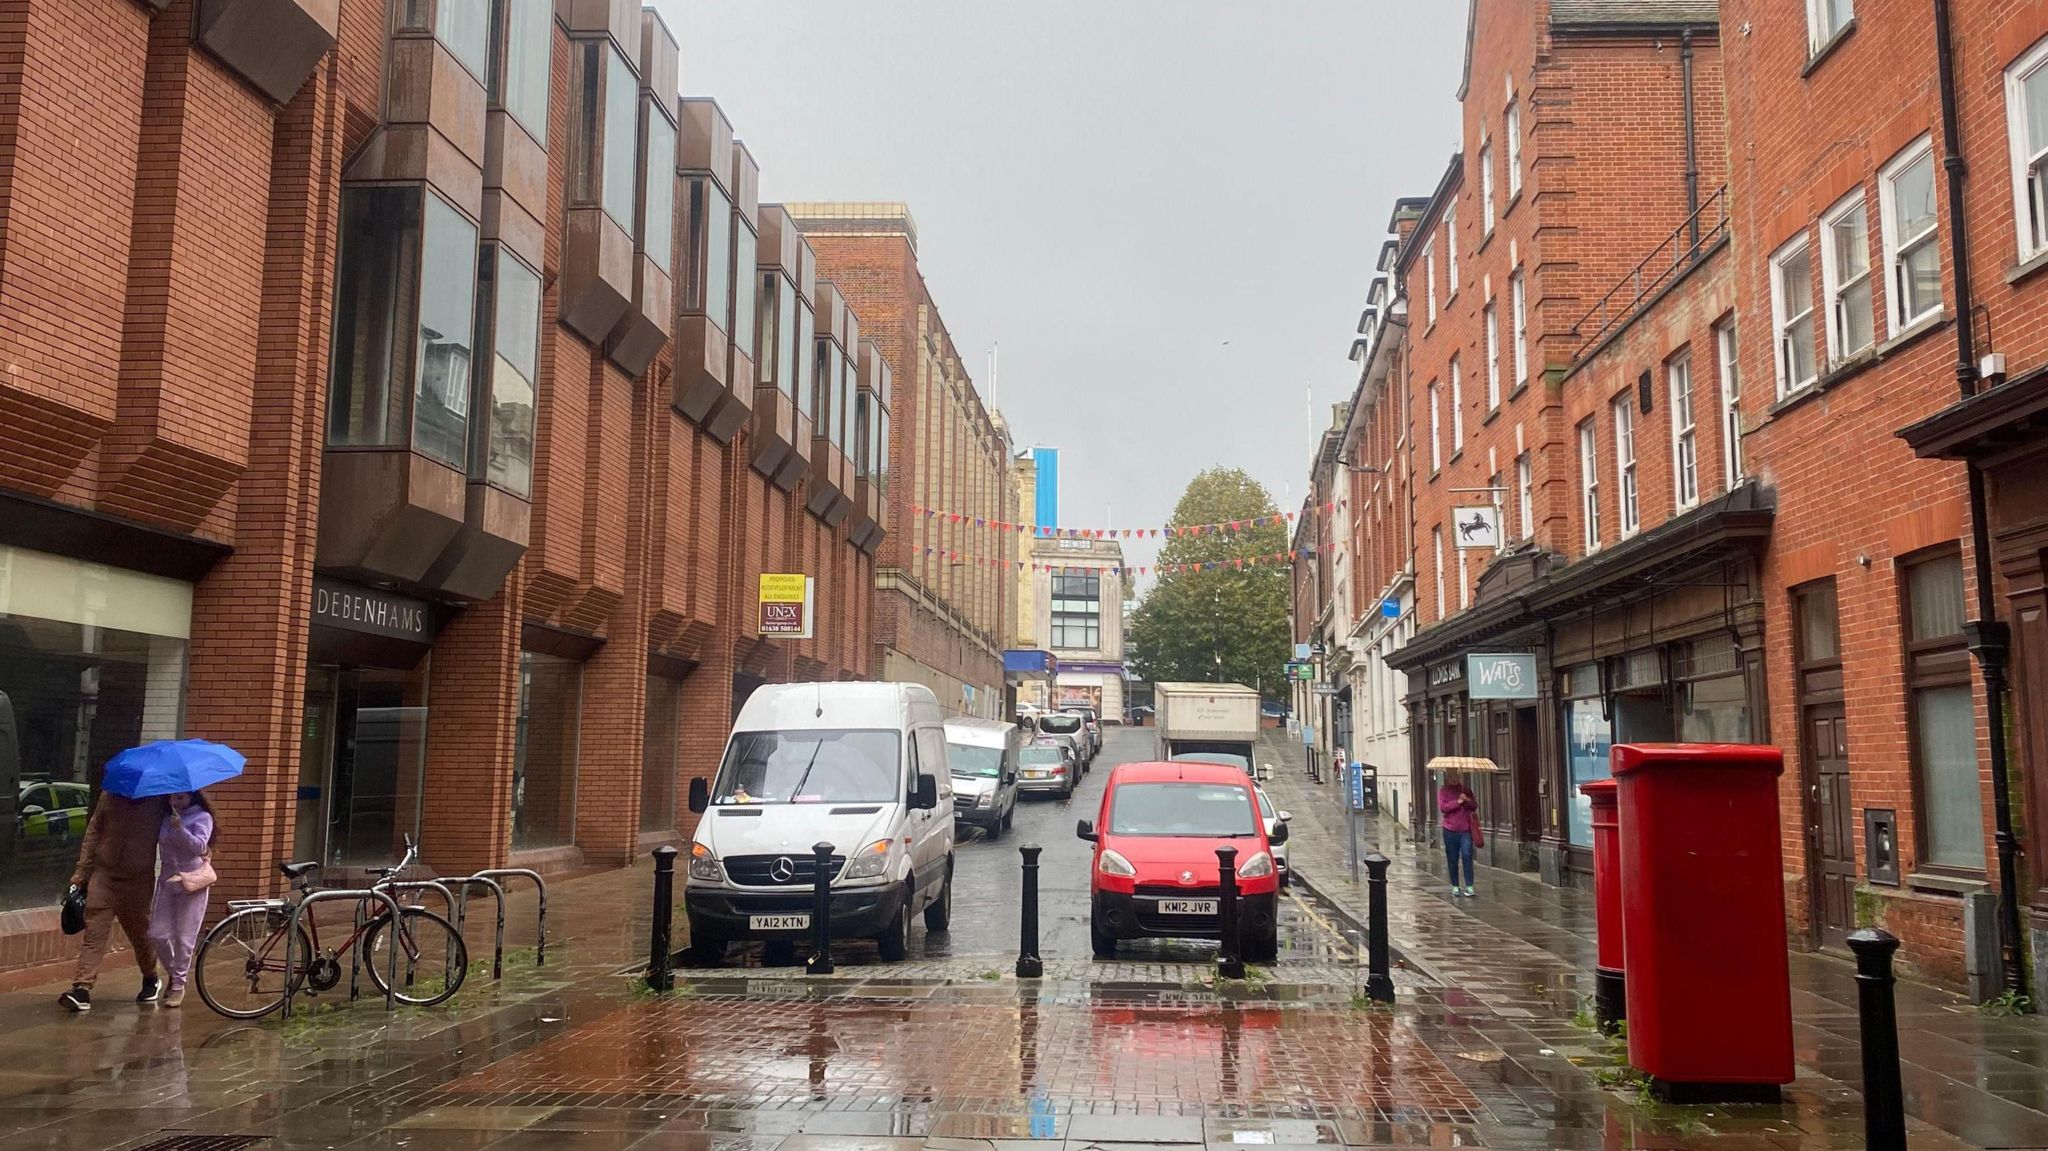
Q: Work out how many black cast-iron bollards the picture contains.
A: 6